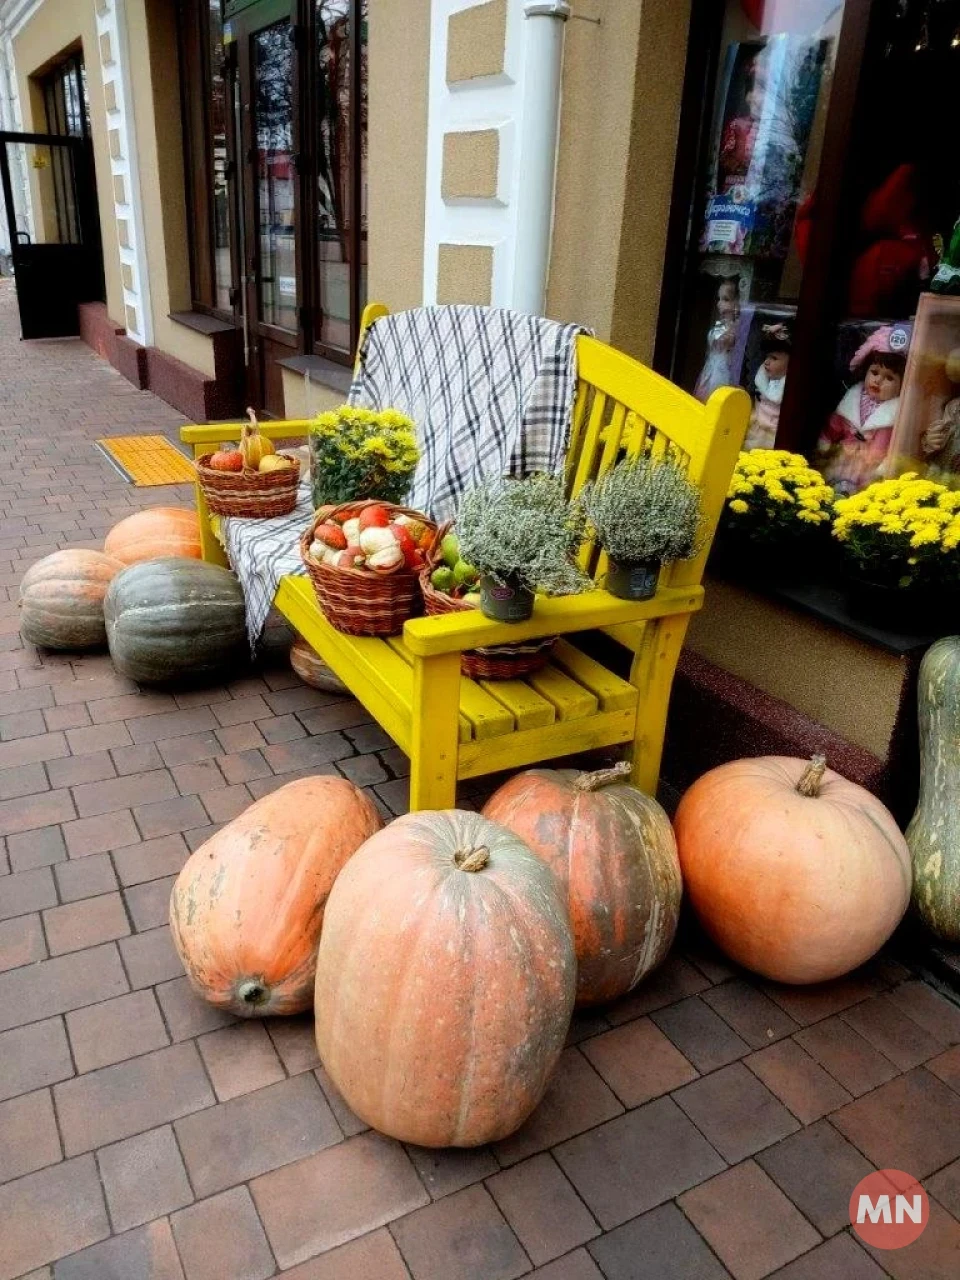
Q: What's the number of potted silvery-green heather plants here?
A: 2